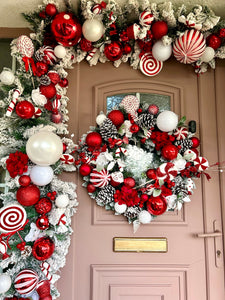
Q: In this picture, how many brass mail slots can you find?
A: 1